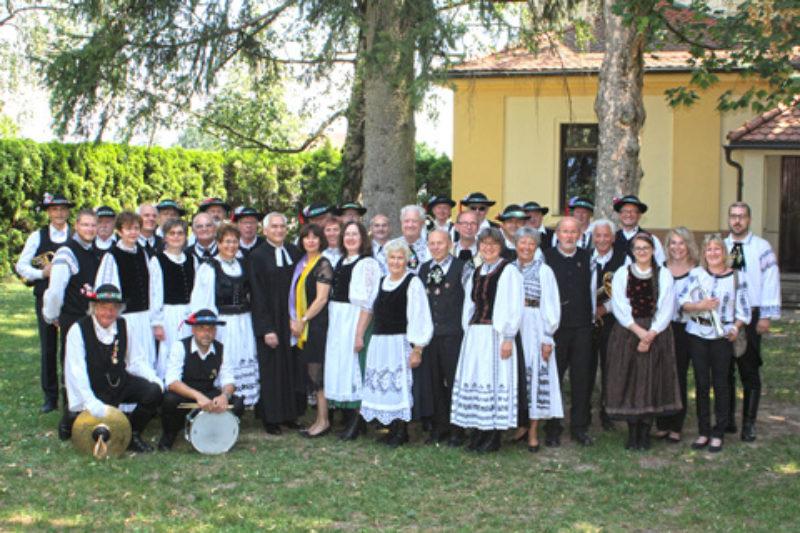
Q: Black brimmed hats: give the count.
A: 15